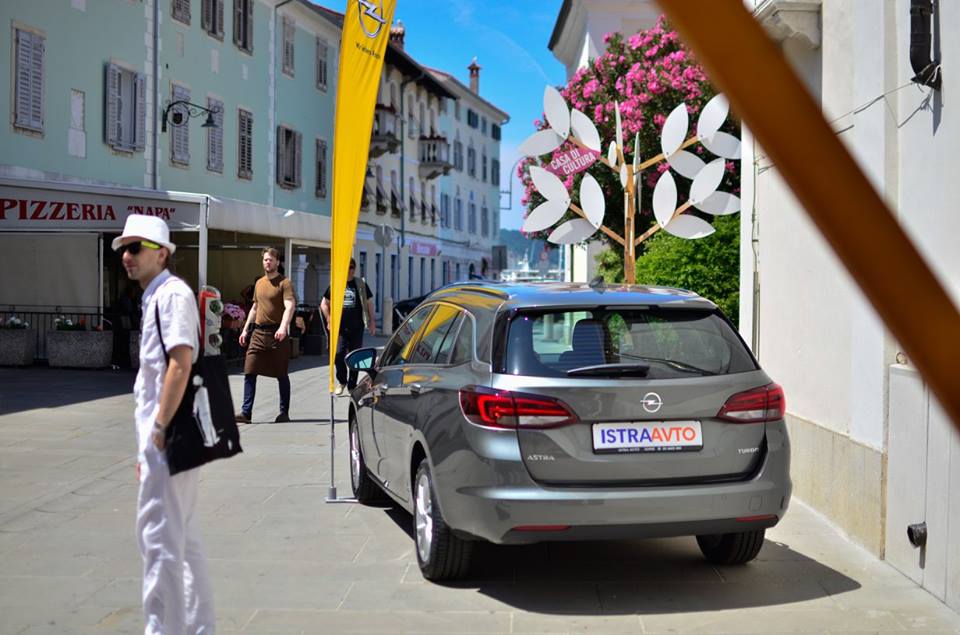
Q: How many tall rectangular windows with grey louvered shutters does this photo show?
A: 12